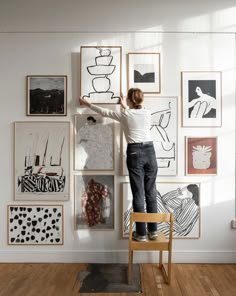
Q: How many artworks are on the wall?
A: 11